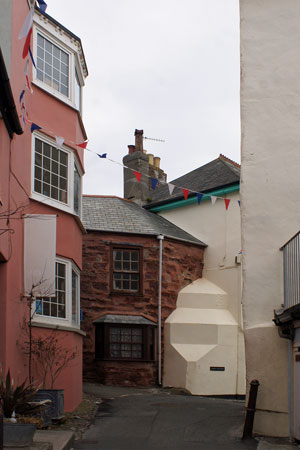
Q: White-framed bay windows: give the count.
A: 3